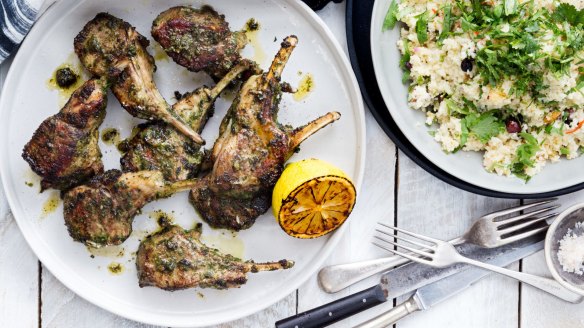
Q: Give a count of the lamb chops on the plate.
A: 8